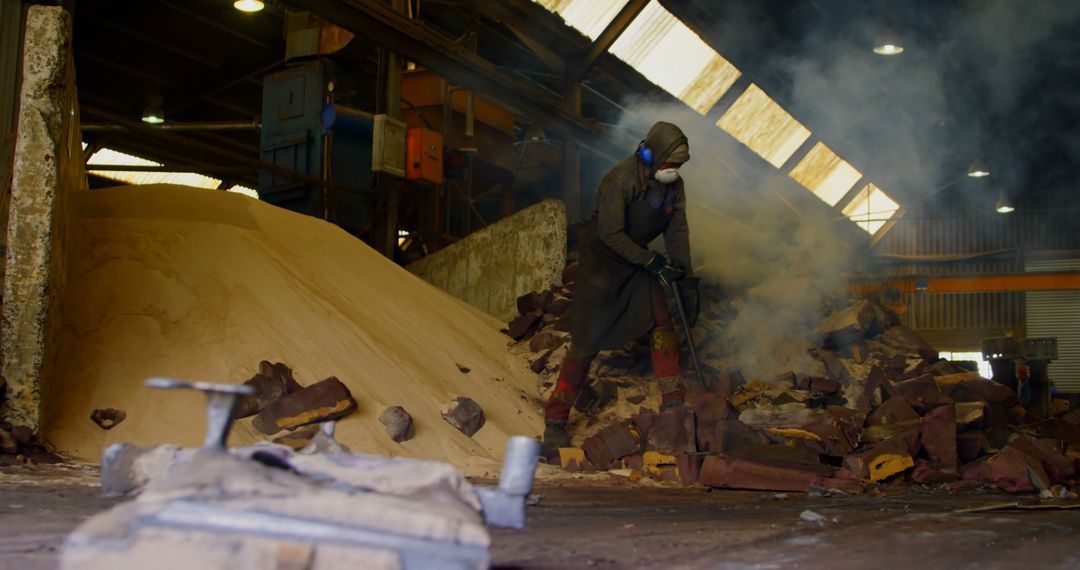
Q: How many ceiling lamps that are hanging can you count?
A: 5